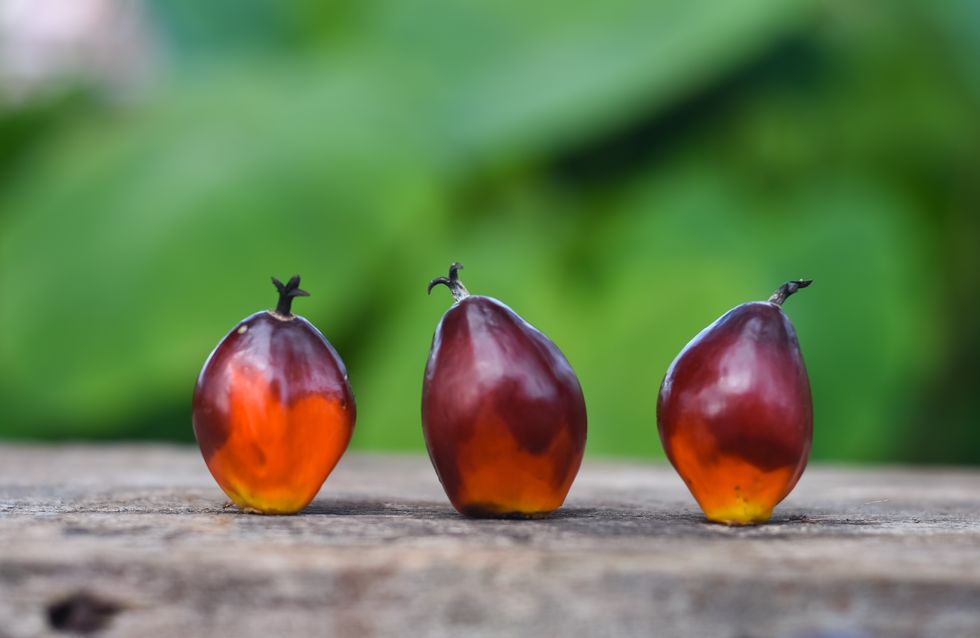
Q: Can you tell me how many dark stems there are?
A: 3